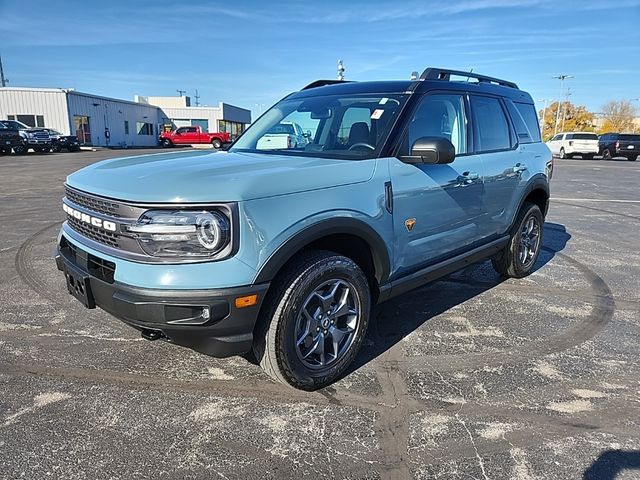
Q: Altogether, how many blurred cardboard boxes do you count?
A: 0